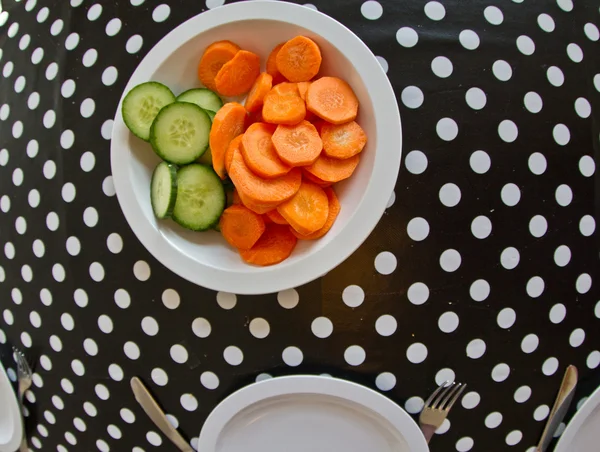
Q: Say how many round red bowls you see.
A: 0